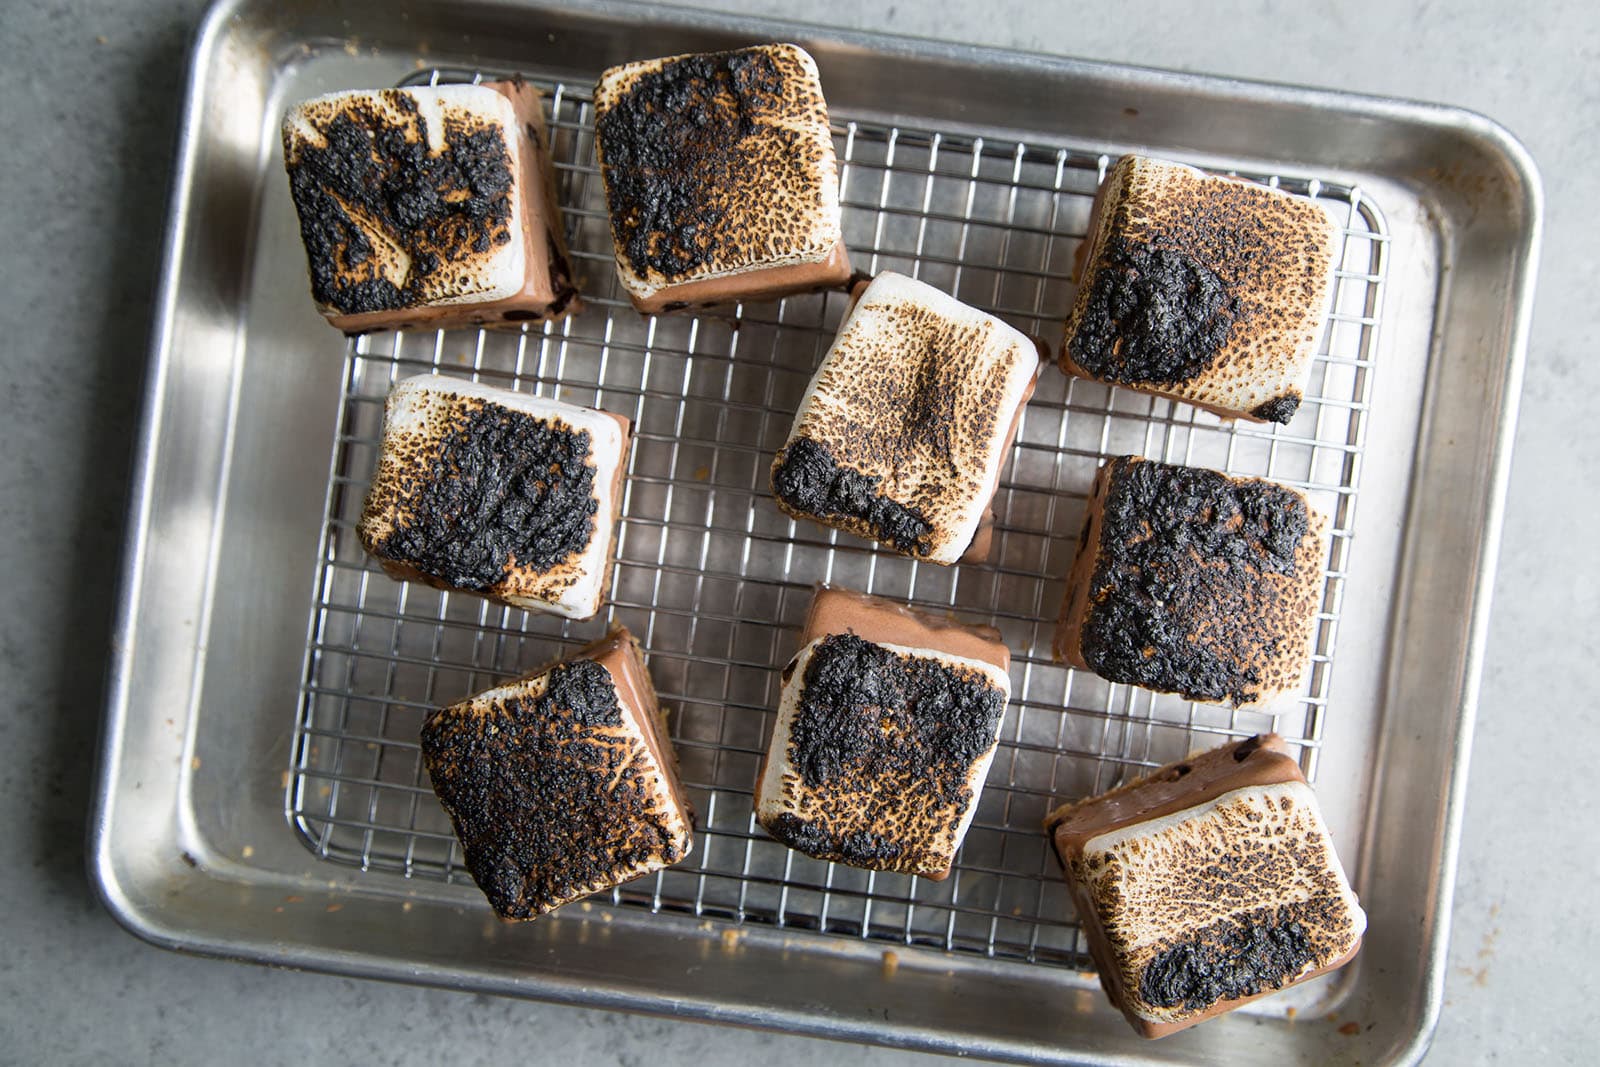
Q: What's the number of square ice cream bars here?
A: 9